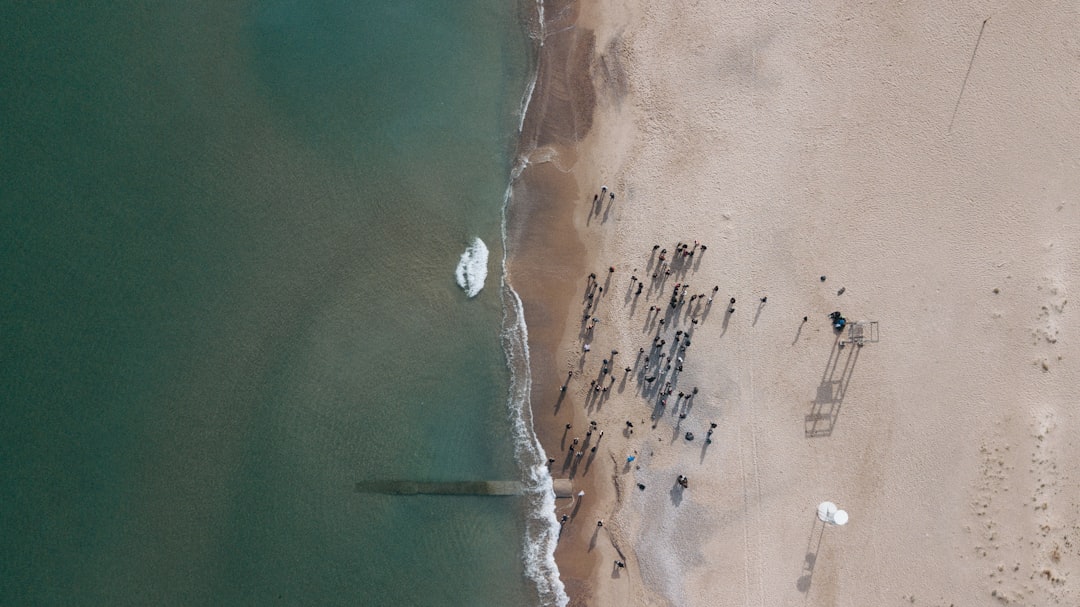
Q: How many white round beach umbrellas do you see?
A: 2